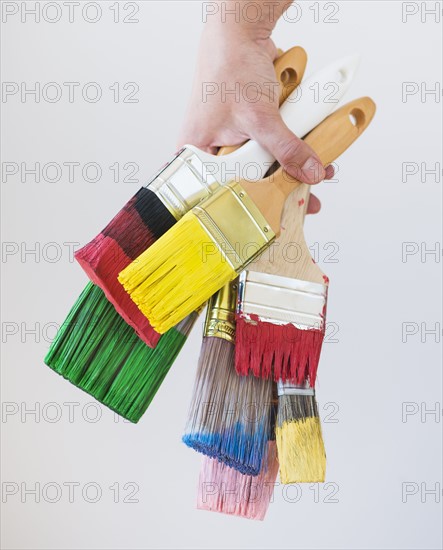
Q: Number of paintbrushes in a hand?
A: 7